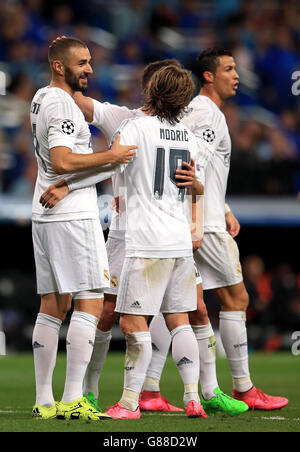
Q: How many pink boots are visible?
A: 4